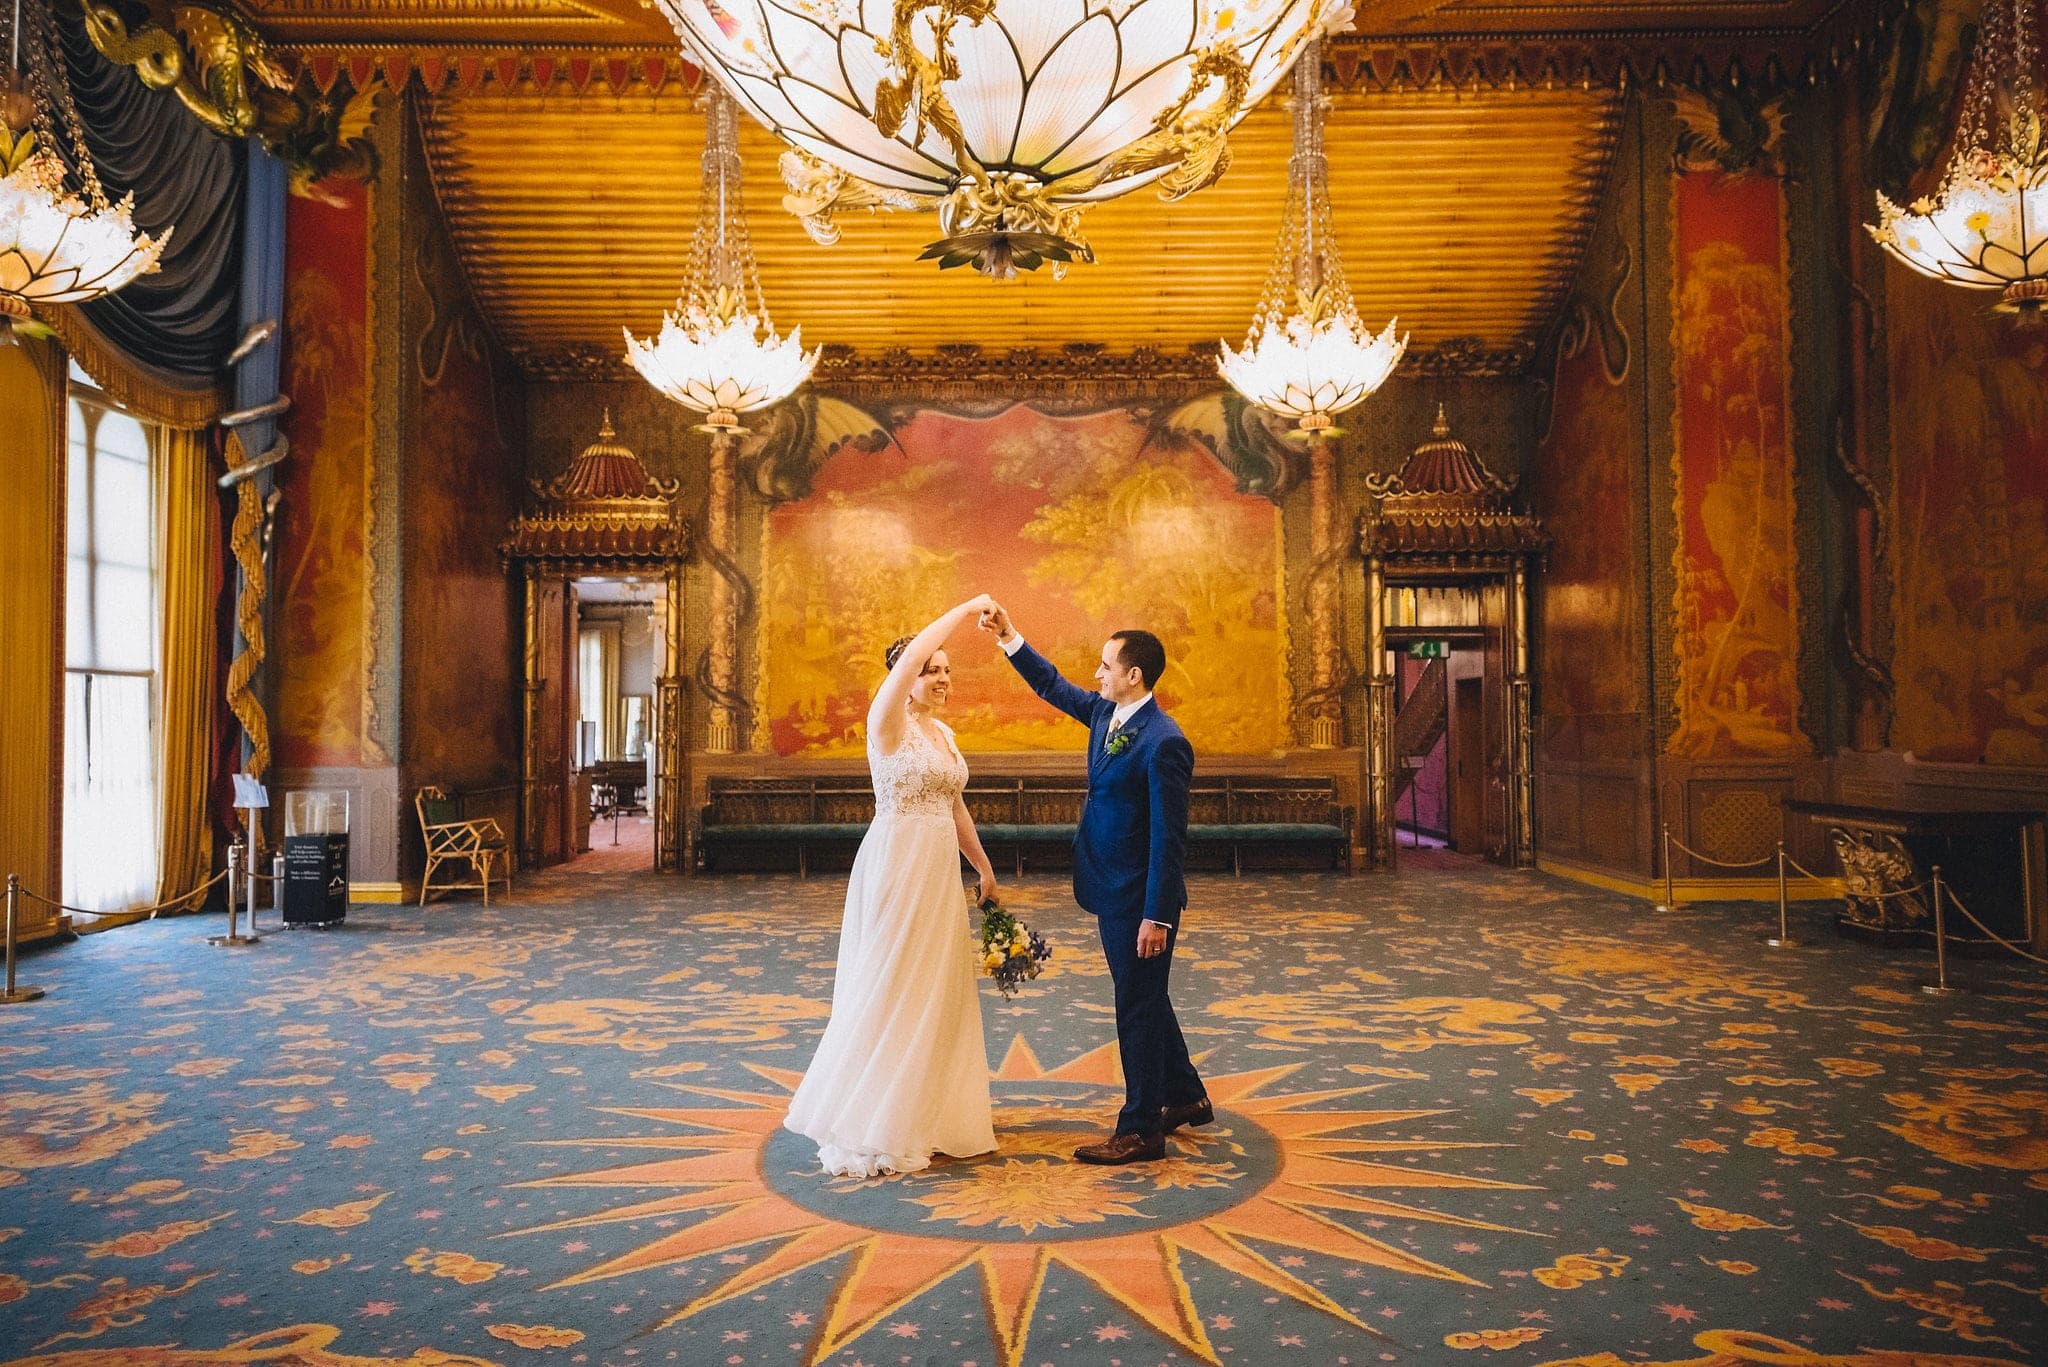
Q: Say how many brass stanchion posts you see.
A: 5